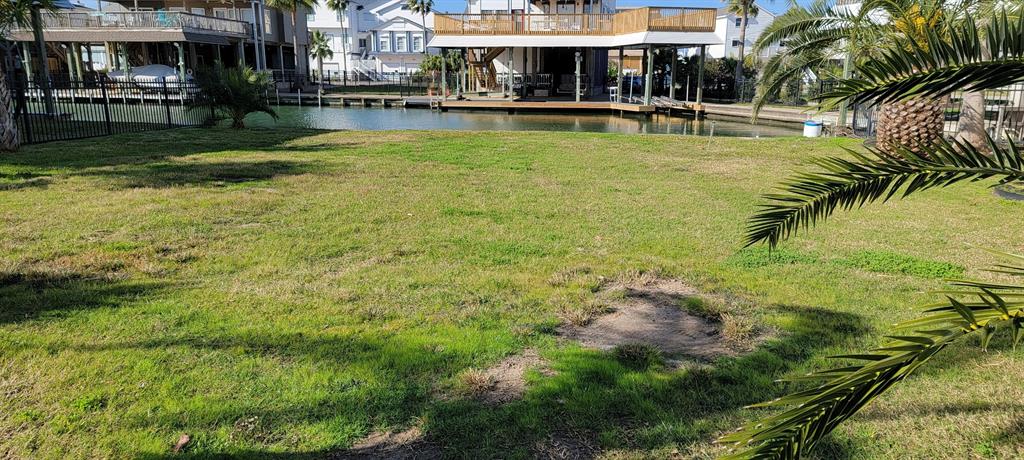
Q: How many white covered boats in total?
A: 1